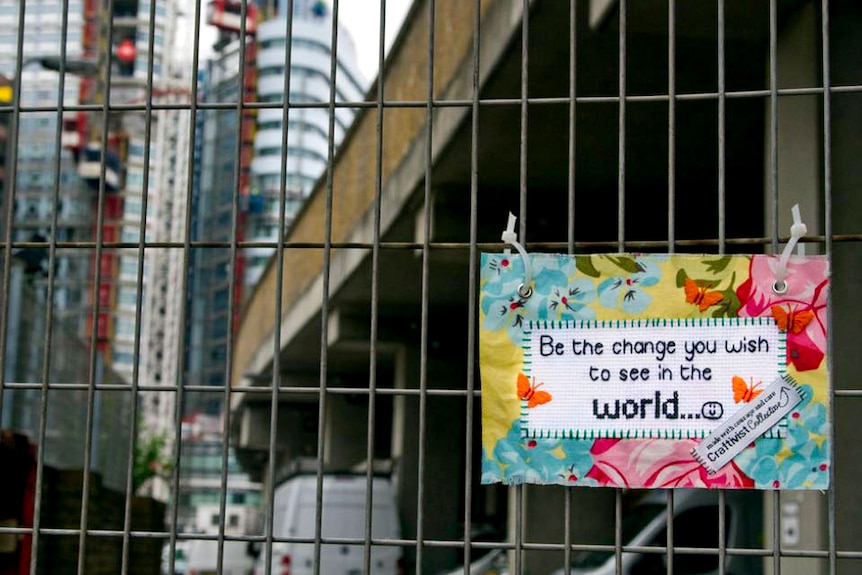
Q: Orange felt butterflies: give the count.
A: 4